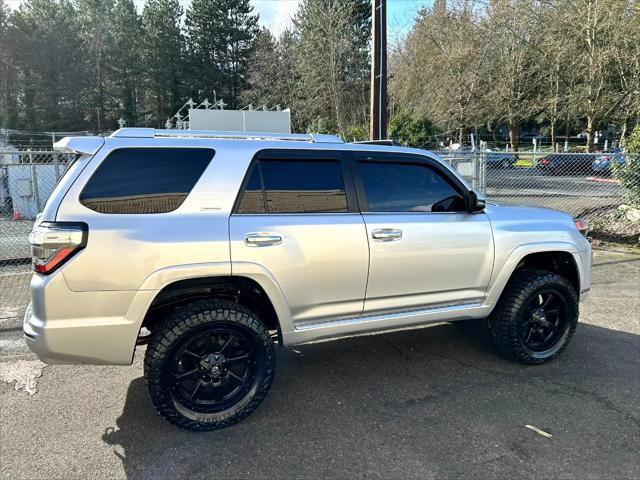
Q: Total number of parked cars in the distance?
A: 3